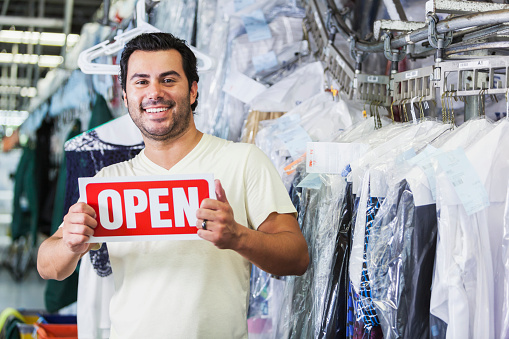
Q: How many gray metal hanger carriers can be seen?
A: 5